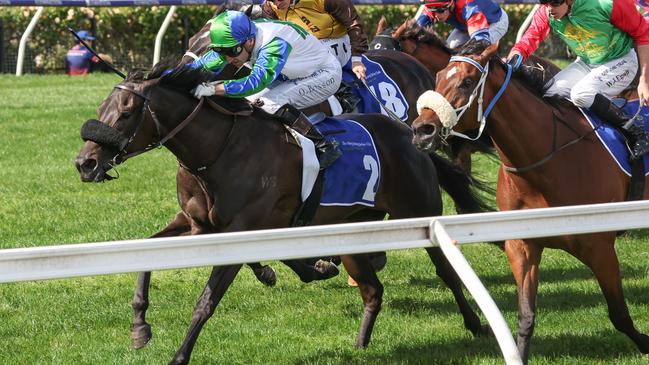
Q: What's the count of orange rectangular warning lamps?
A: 0